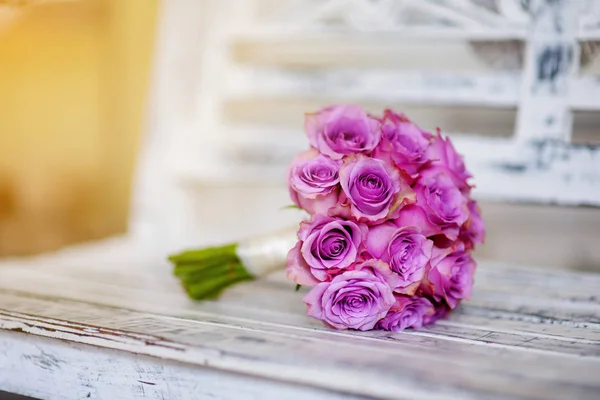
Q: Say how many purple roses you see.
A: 12